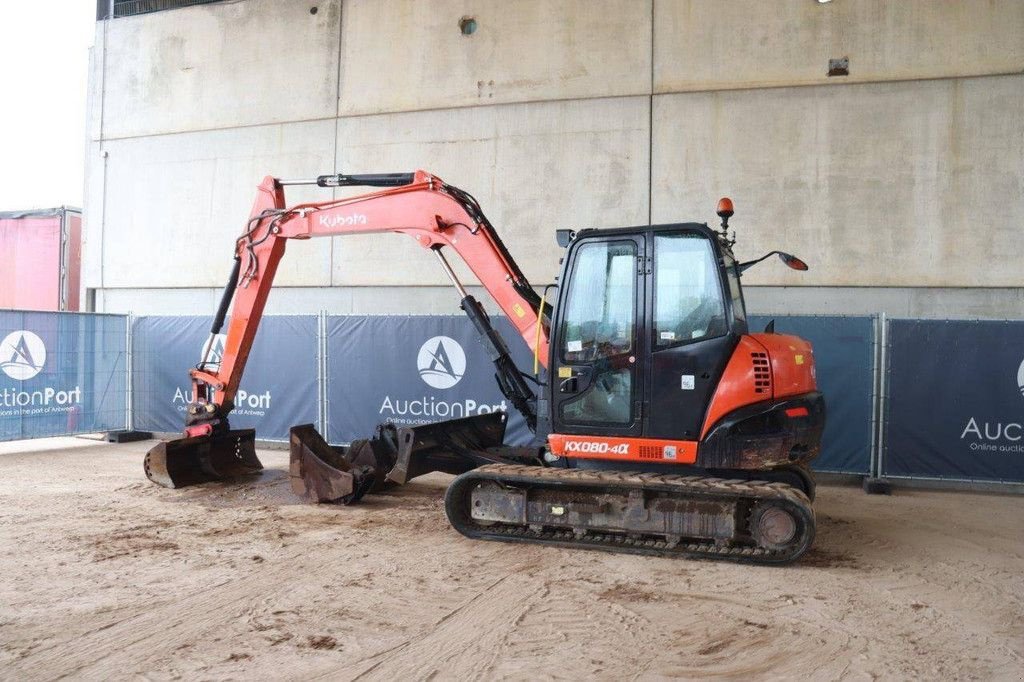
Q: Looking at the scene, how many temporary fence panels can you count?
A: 5